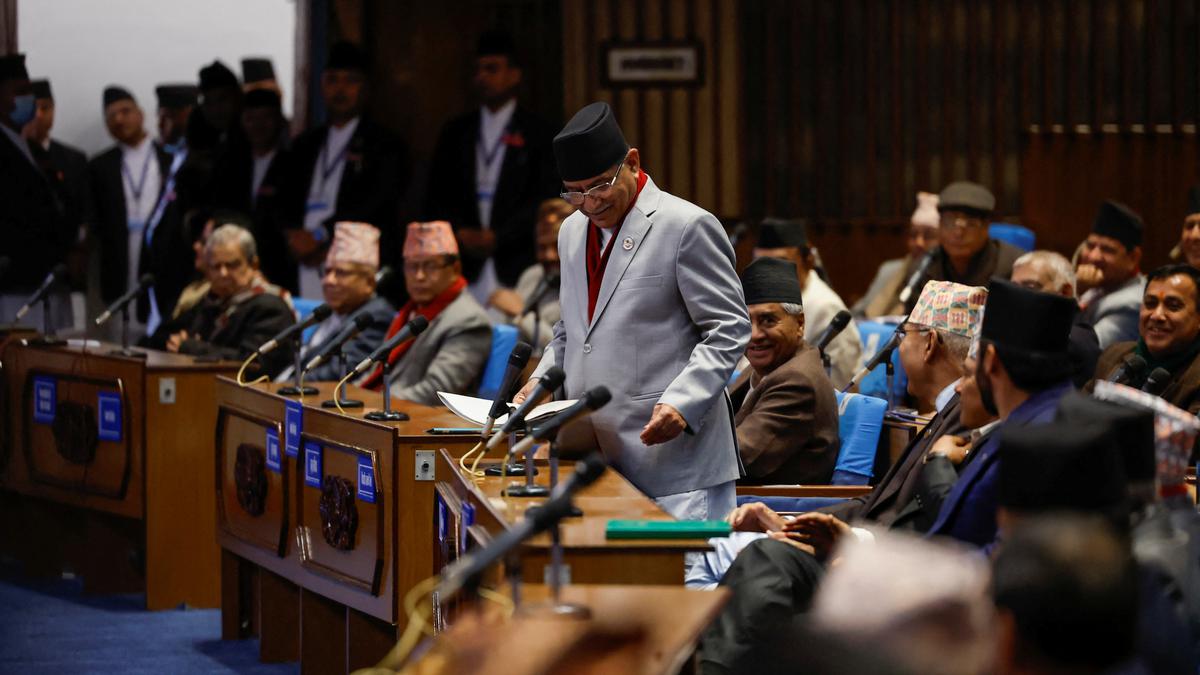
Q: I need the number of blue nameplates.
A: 8